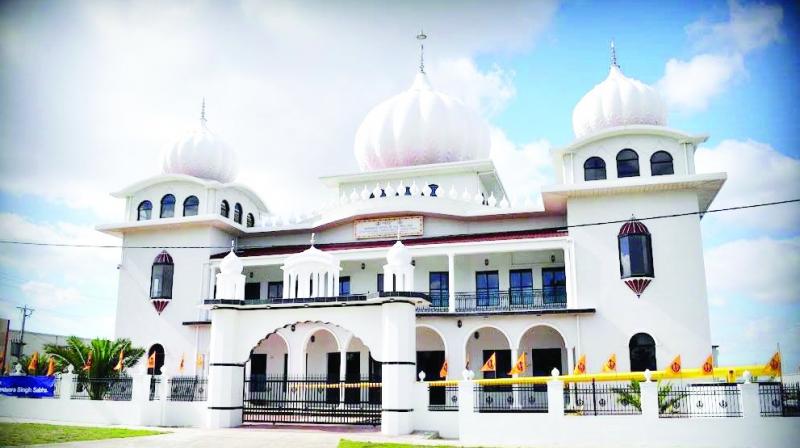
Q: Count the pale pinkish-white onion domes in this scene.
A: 3